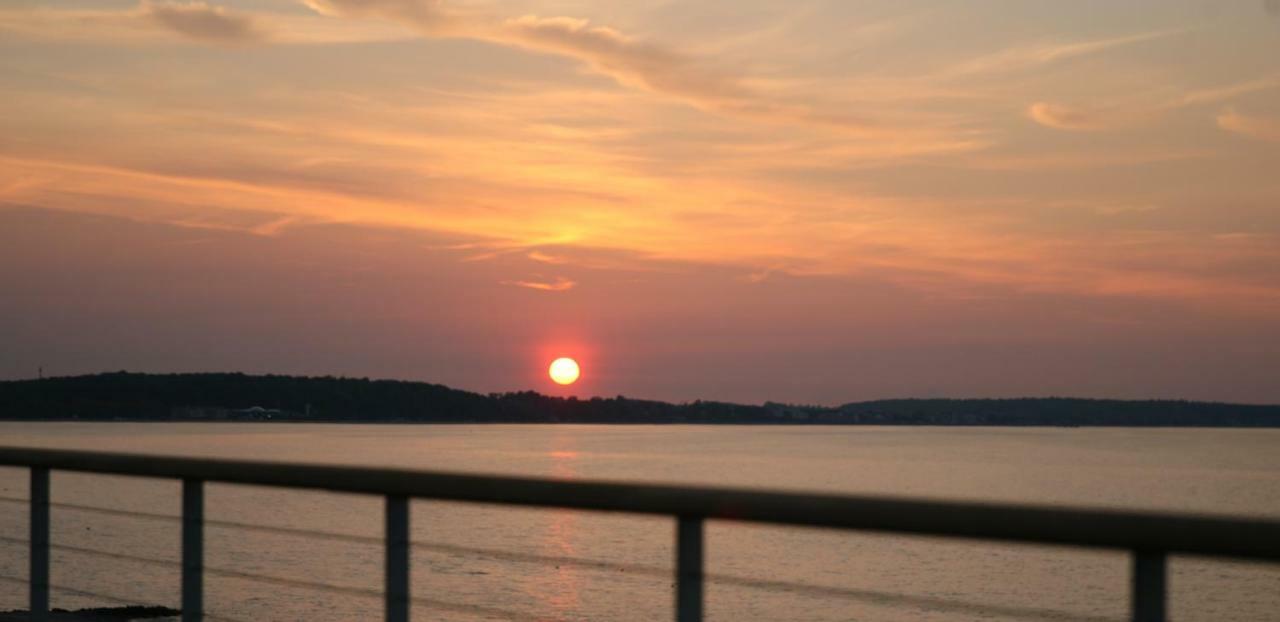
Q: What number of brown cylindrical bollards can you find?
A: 0